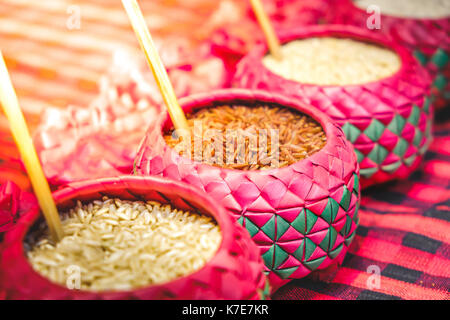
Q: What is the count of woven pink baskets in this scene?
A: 4